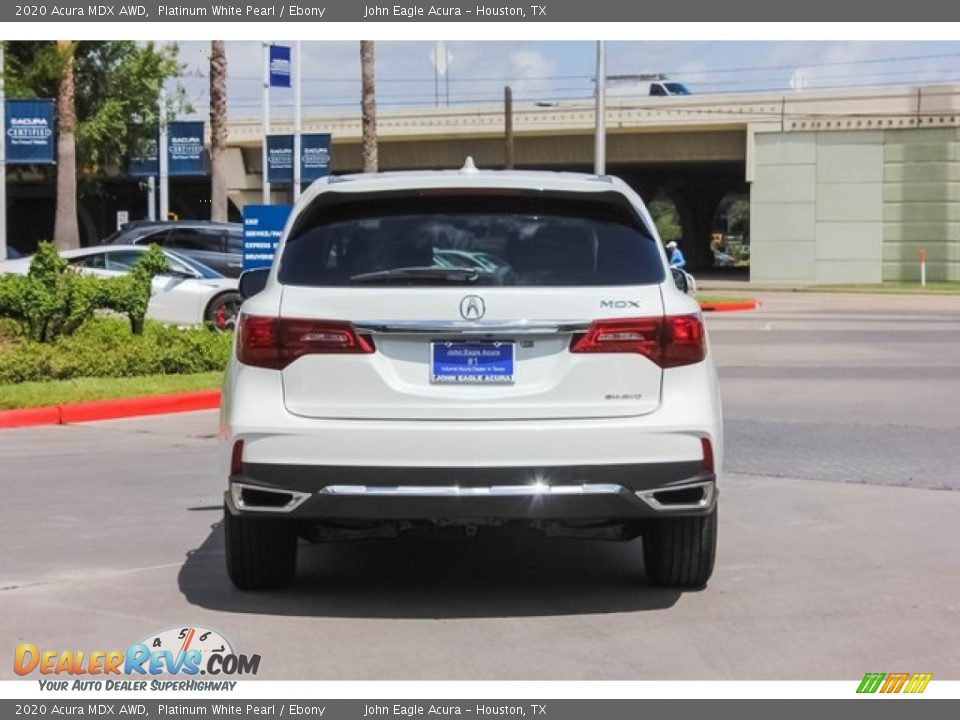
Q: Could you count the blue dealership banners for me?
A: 6